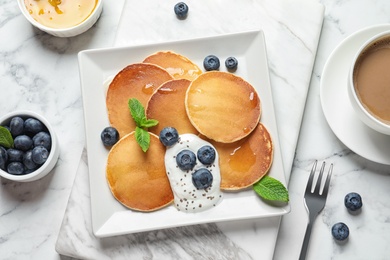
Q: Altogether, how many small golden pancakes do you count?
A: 6